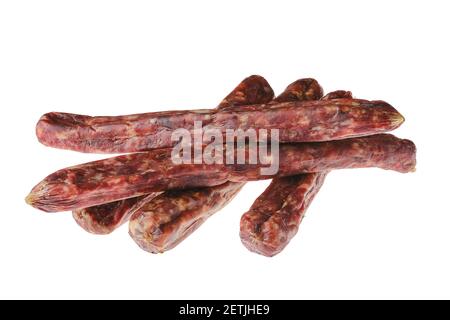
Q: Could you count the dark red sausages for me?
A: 5